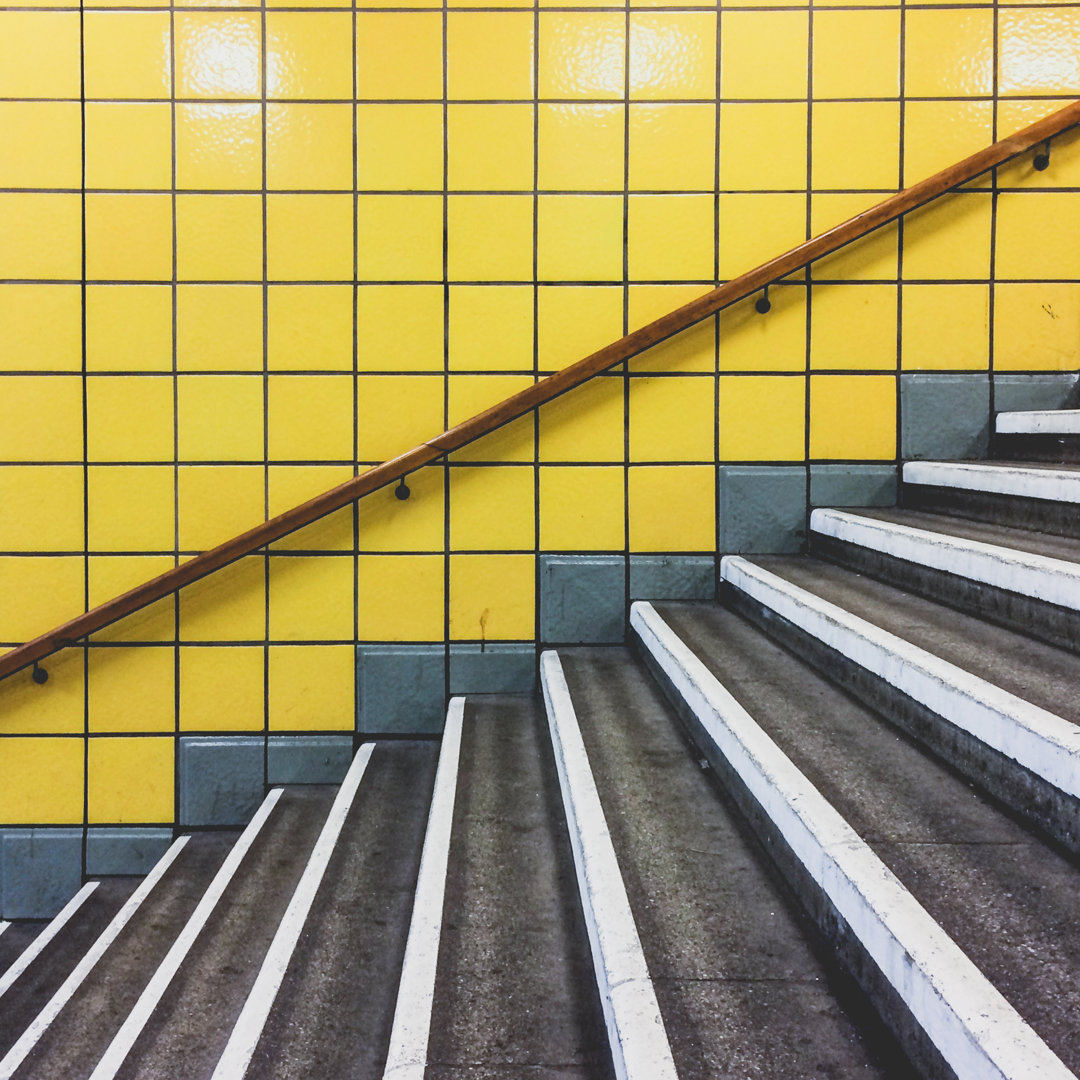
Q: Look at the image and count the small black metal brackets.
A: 4